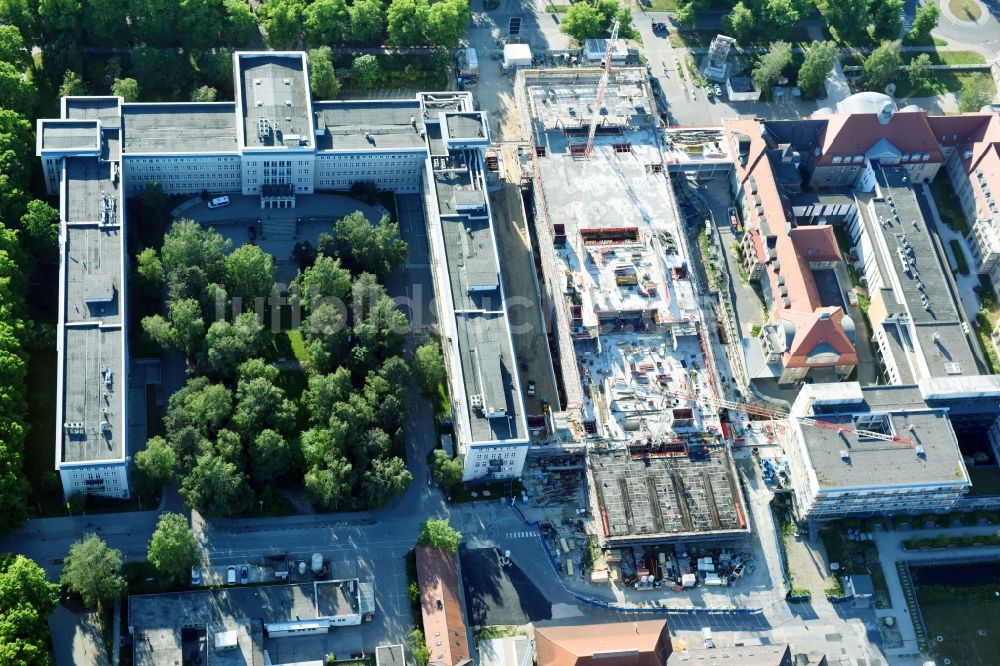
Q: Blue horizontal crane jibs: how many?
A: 0